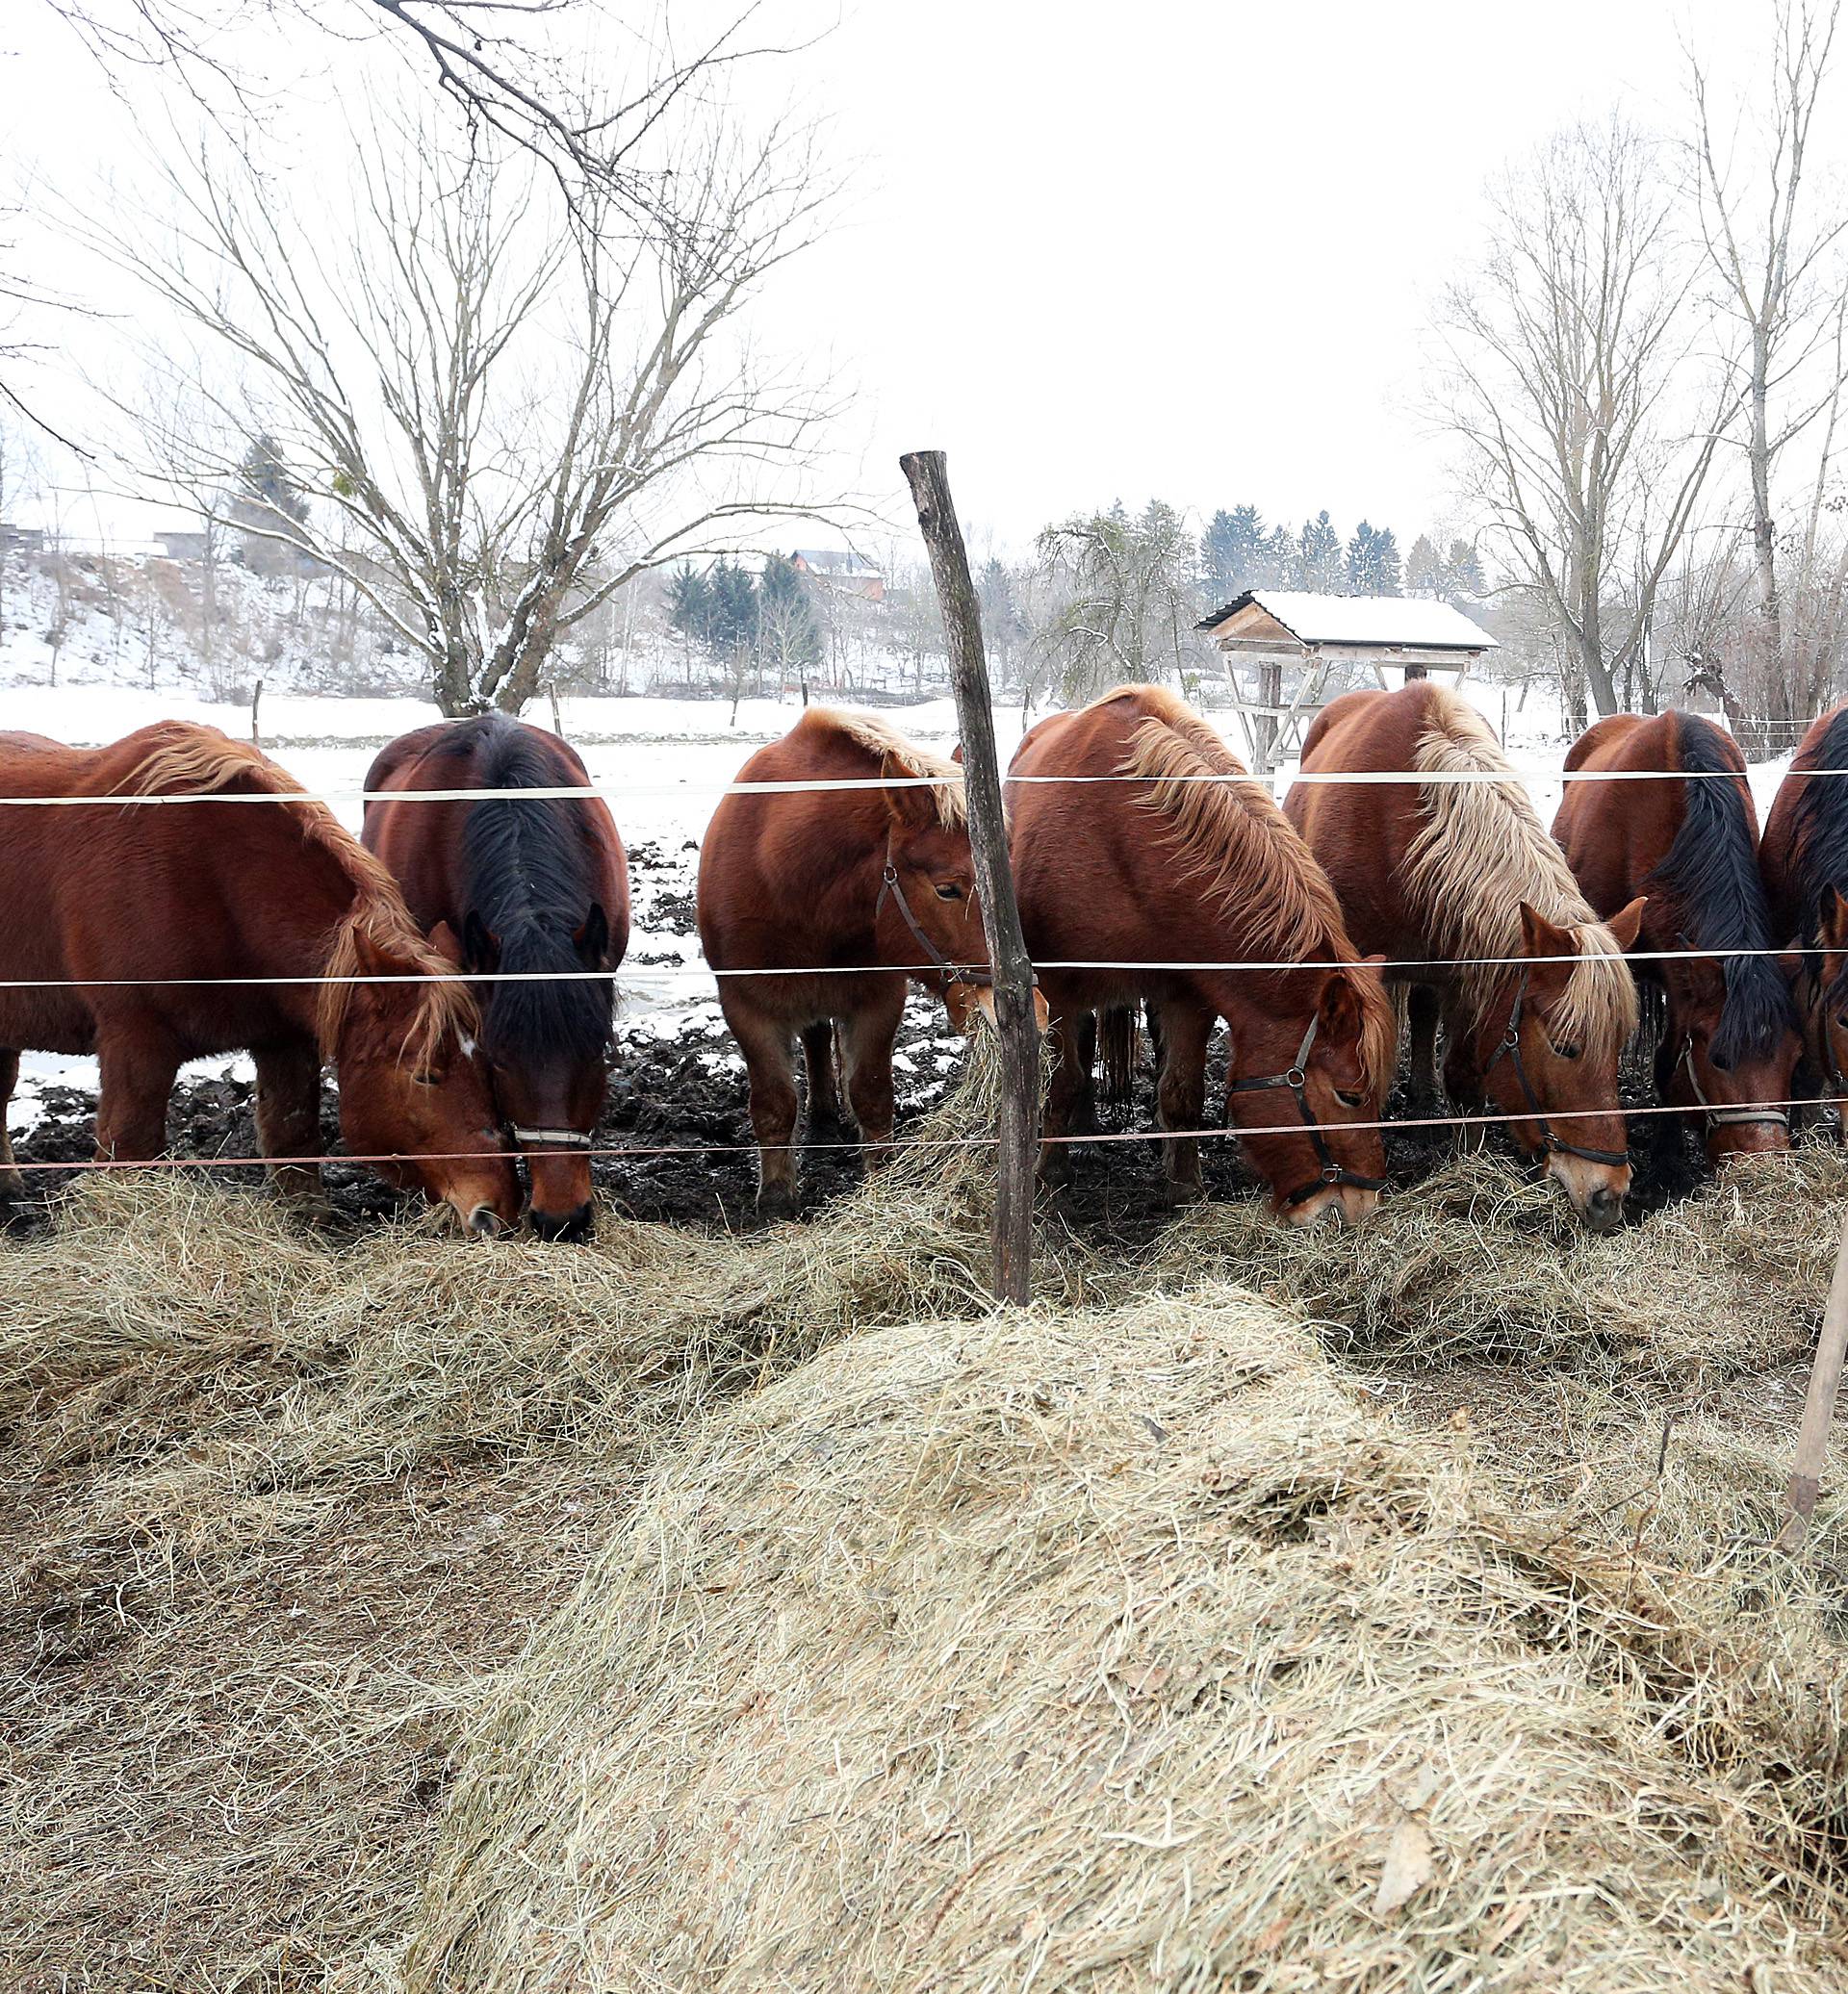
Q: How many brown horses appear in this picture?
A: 7